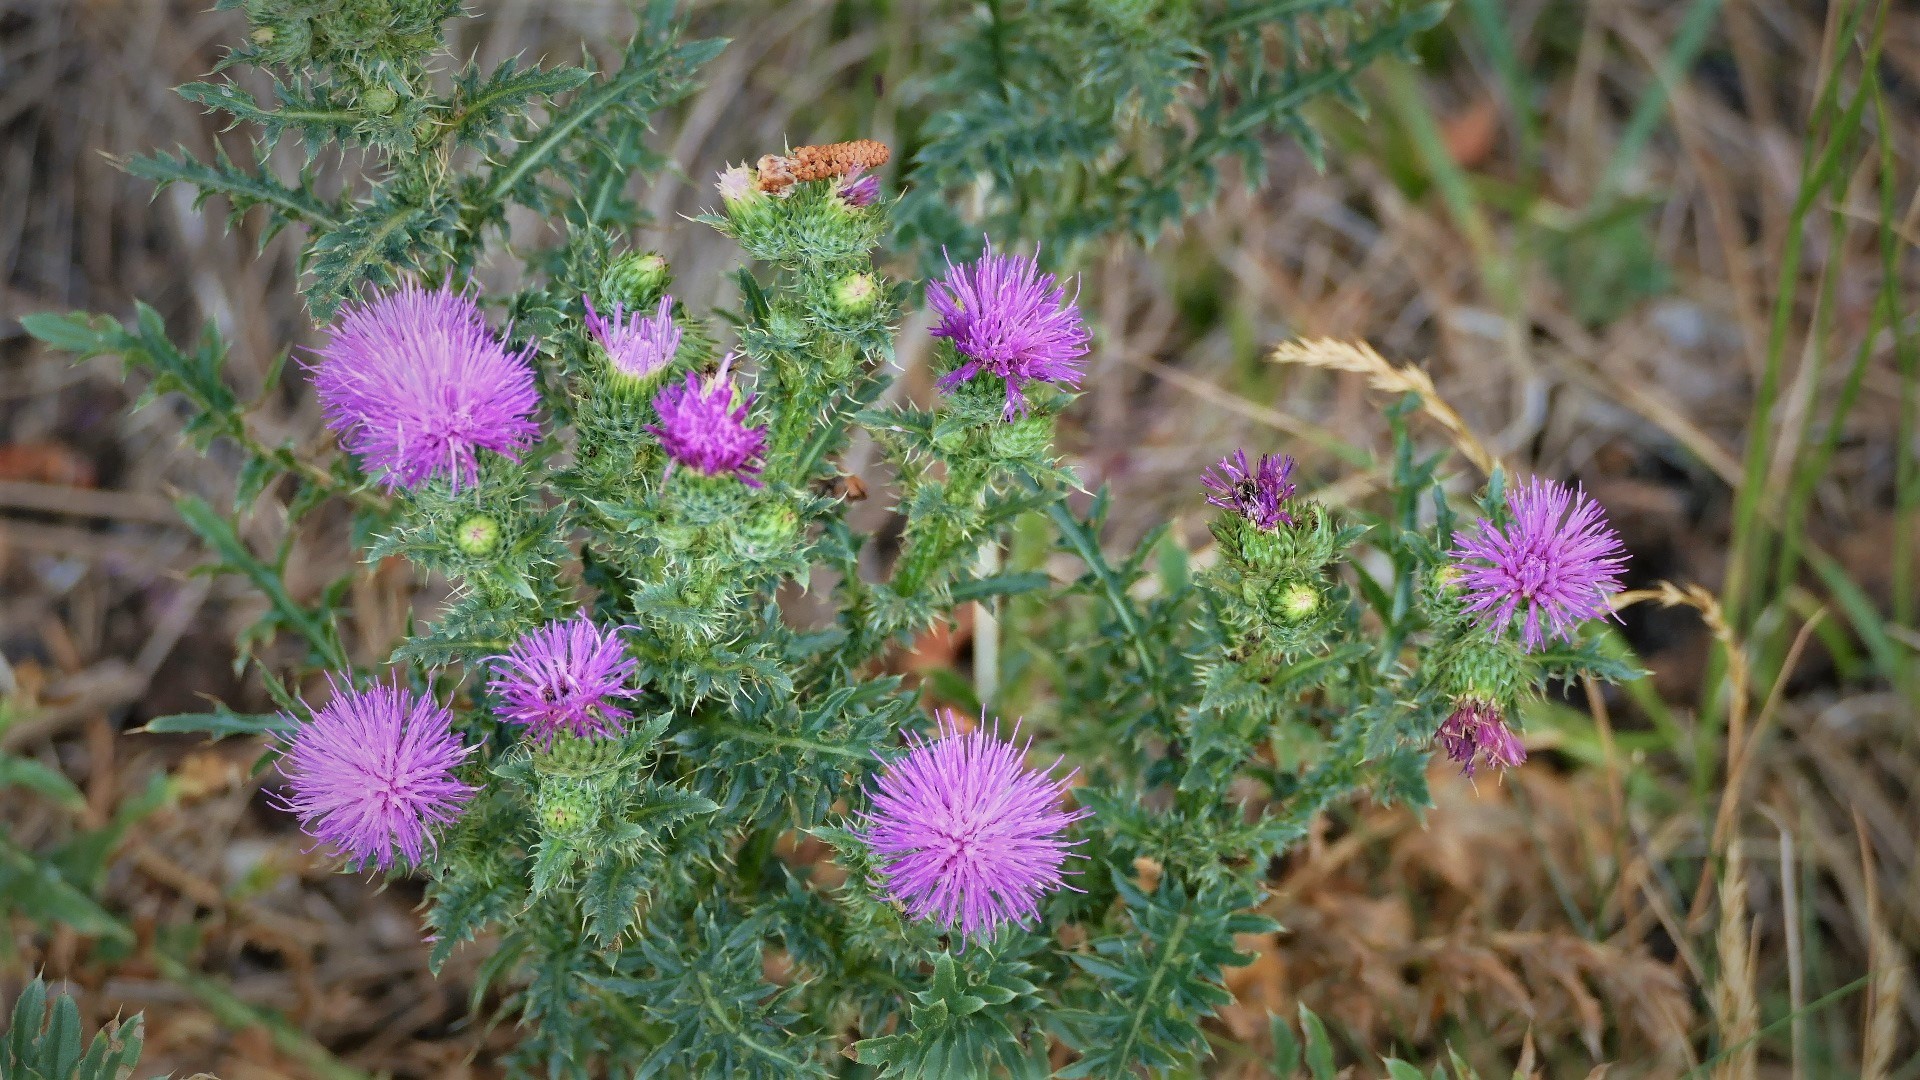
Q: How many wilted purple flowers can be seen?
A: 2